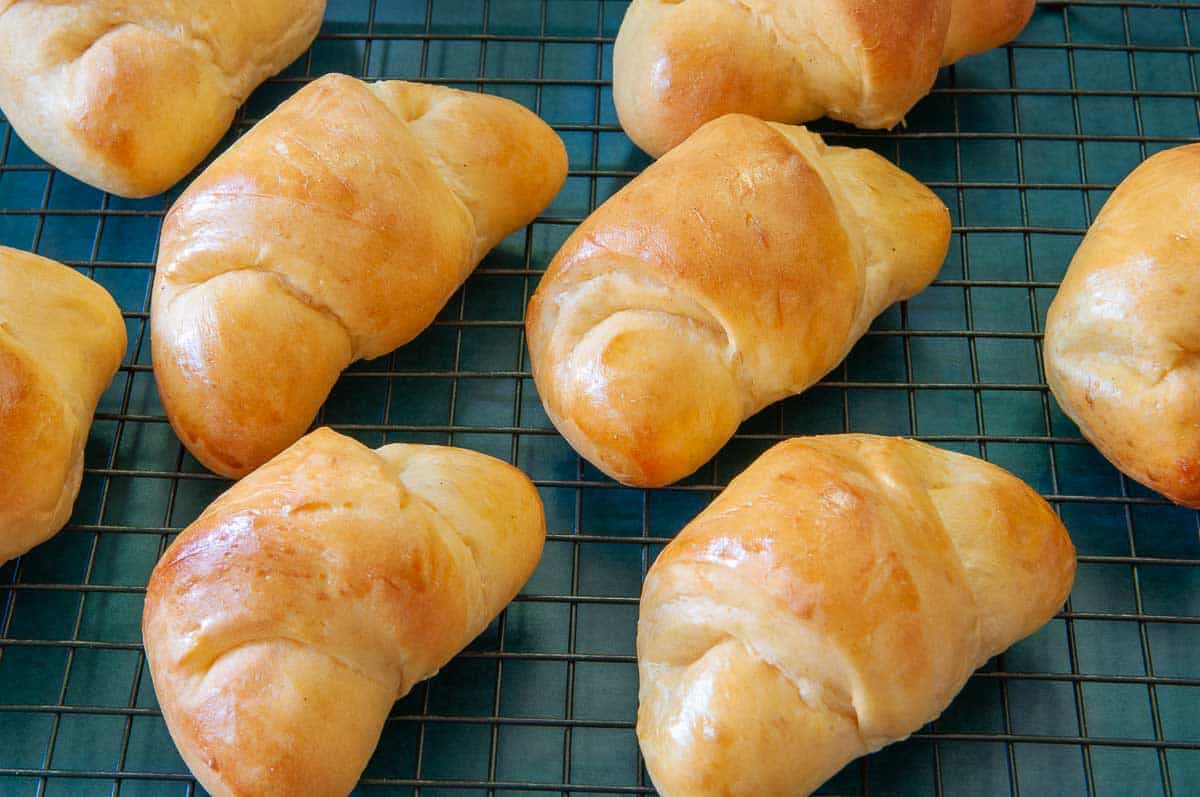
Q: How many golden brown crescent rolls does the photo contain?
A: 8